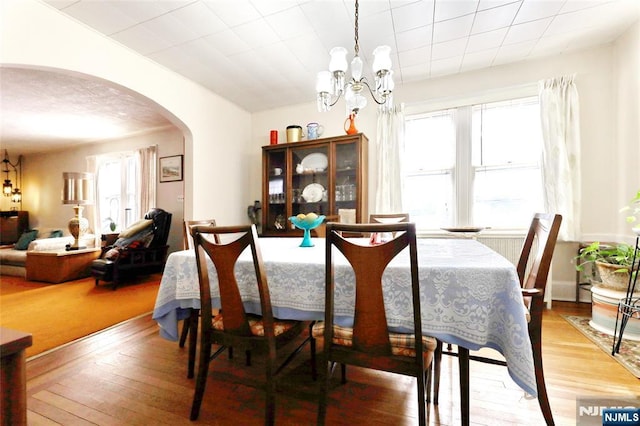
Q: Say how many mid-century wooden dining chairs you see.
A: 5